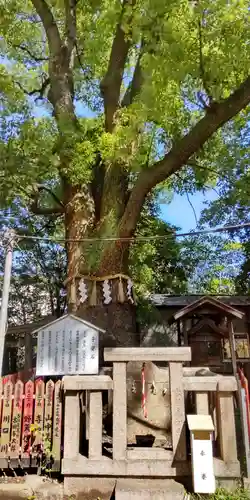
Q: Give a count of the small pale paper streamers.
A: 3